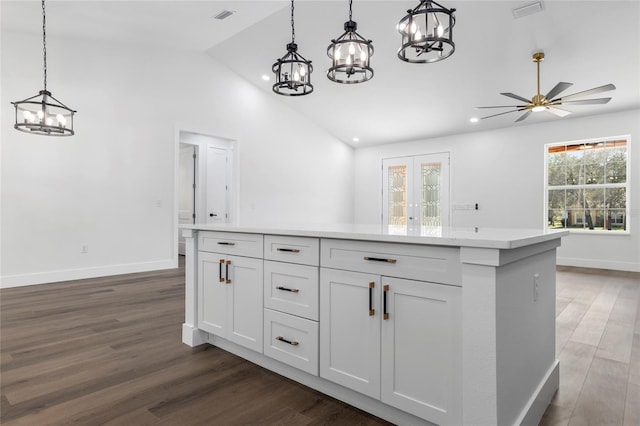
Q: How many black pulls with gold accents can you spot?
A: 9